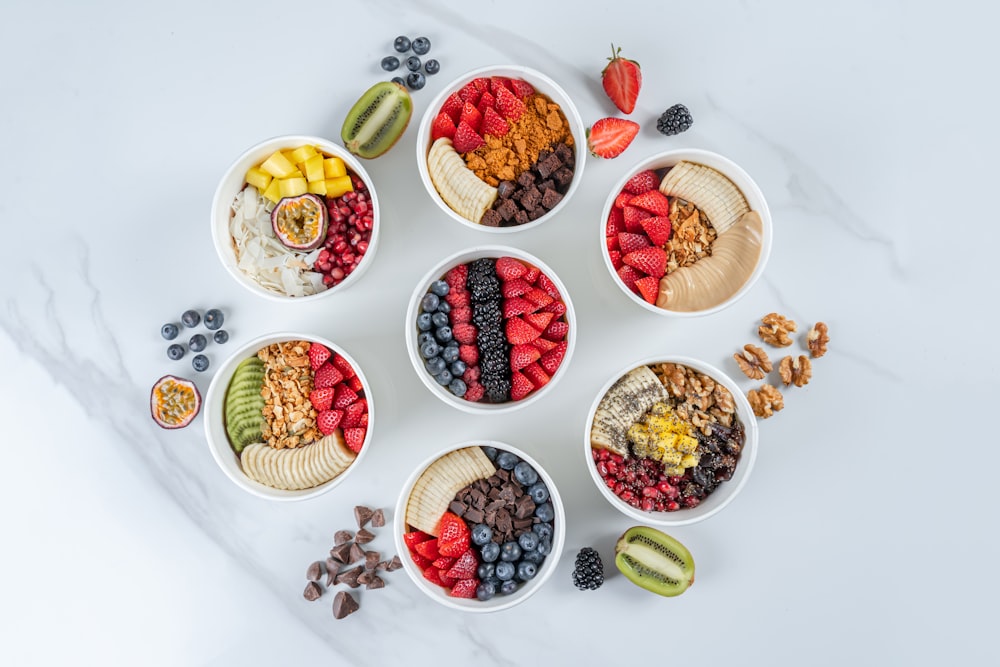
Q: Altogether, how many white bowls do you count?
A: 7